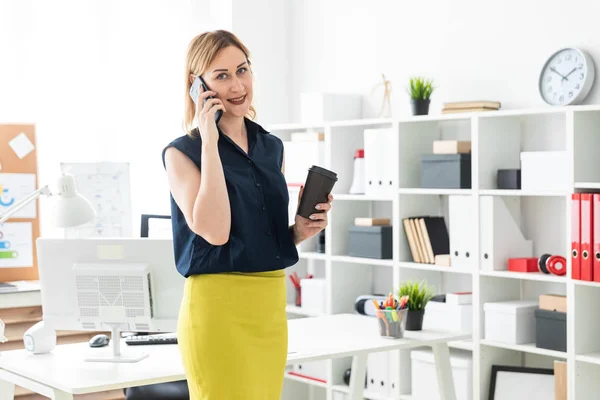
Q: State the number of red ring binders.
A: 3